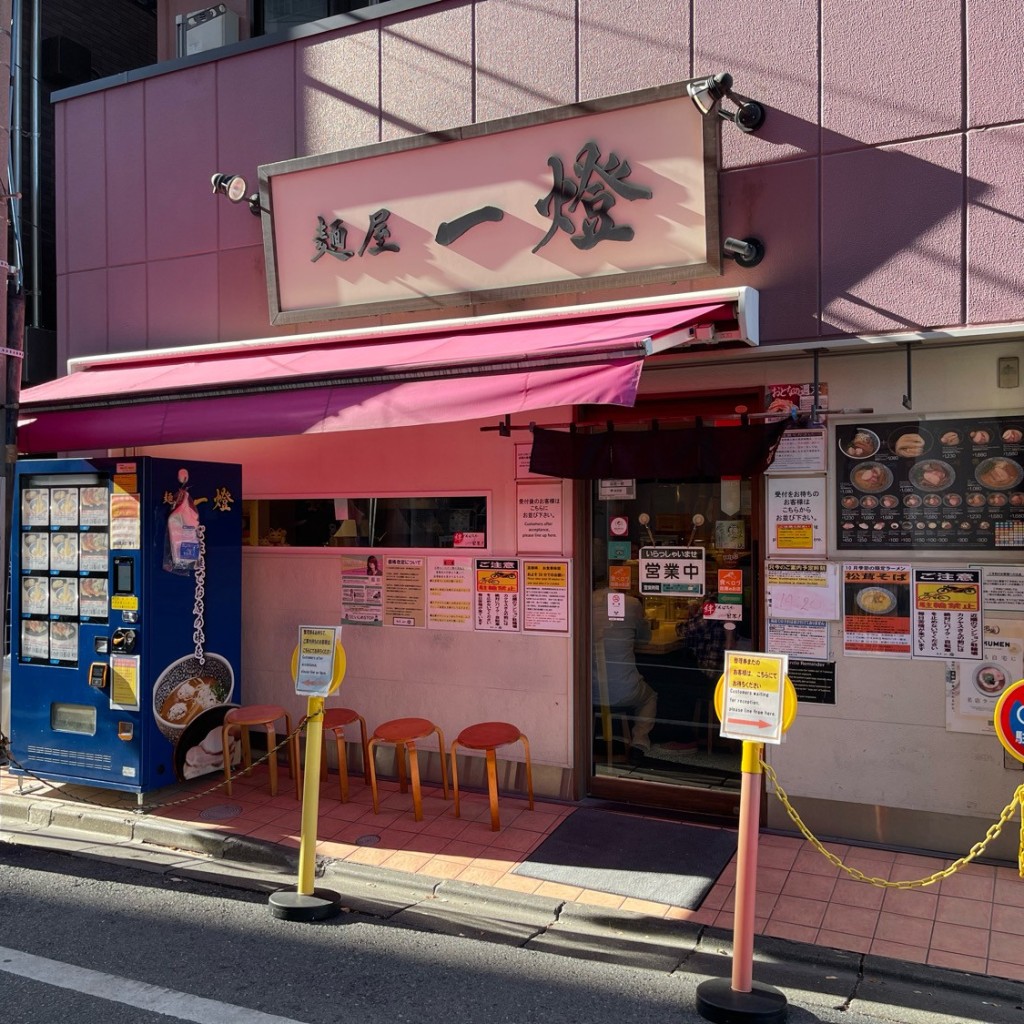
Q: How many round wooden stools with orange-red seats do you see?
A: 4